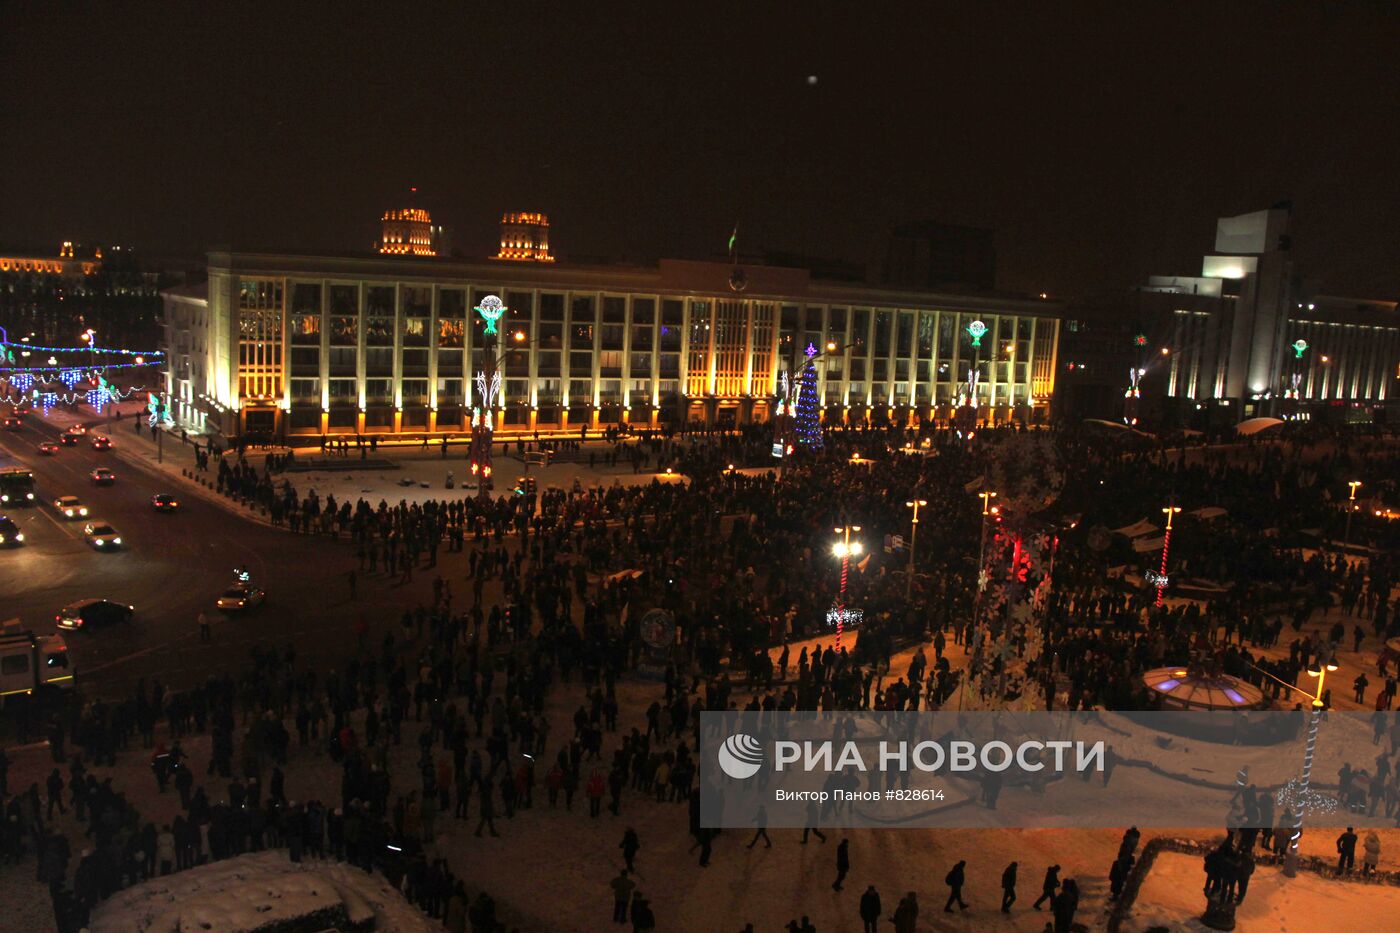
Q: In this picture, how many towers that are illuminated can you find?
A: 2